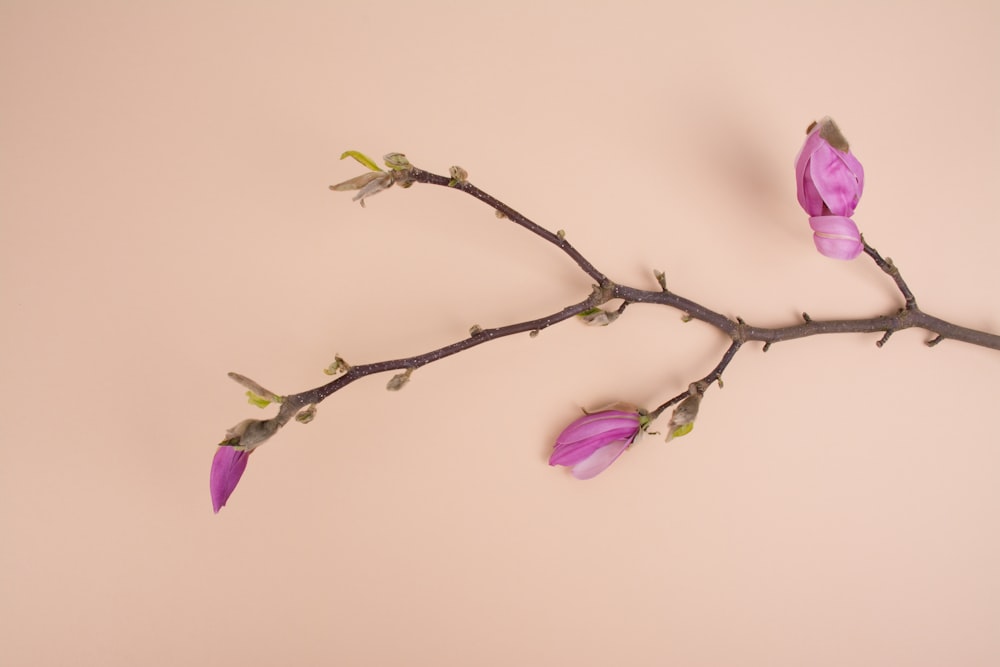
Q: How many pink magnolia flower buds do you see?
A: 3